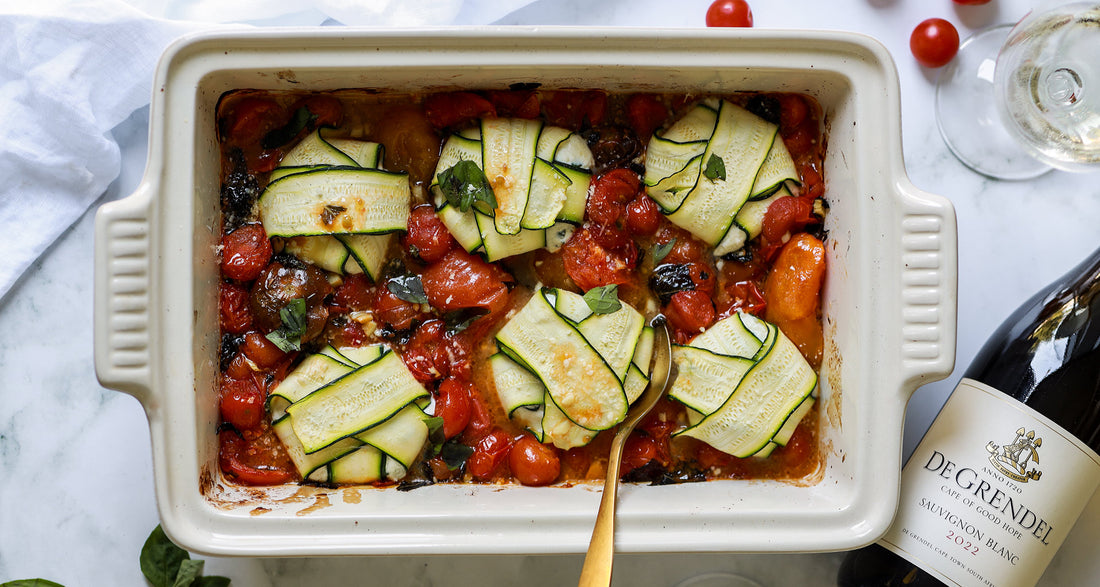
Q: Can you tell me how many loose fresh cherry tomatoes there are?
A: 3